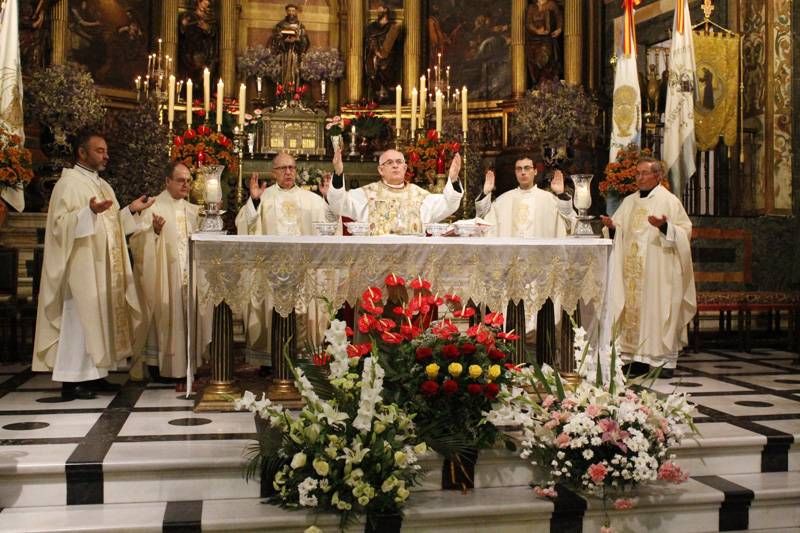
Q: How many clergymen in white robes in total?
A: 6